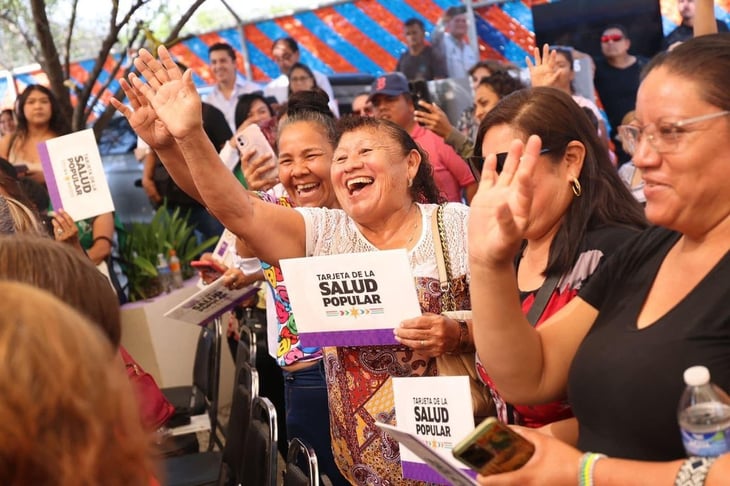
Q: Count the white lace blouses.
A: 1